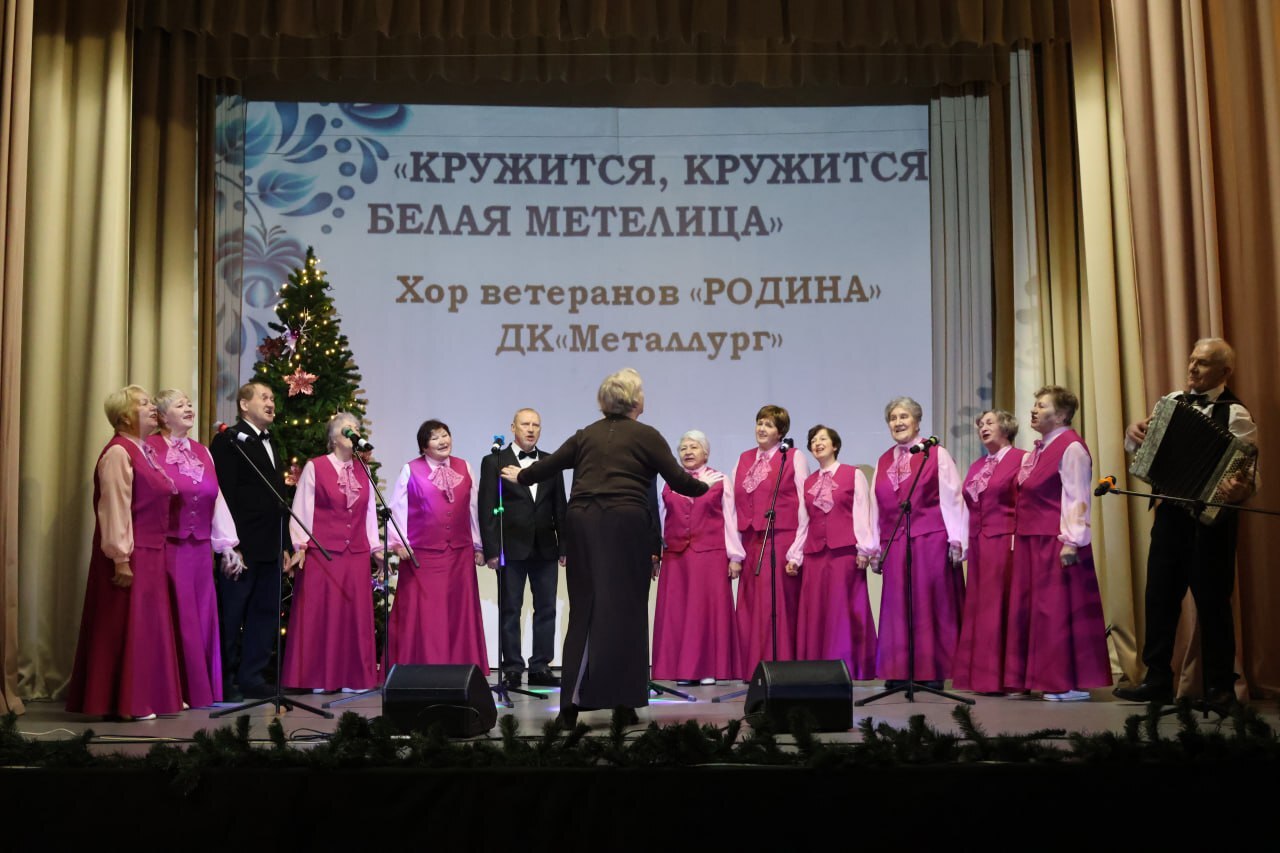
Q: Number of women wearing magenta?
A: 10